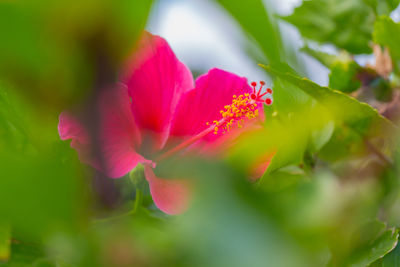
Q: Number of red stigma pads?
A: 5